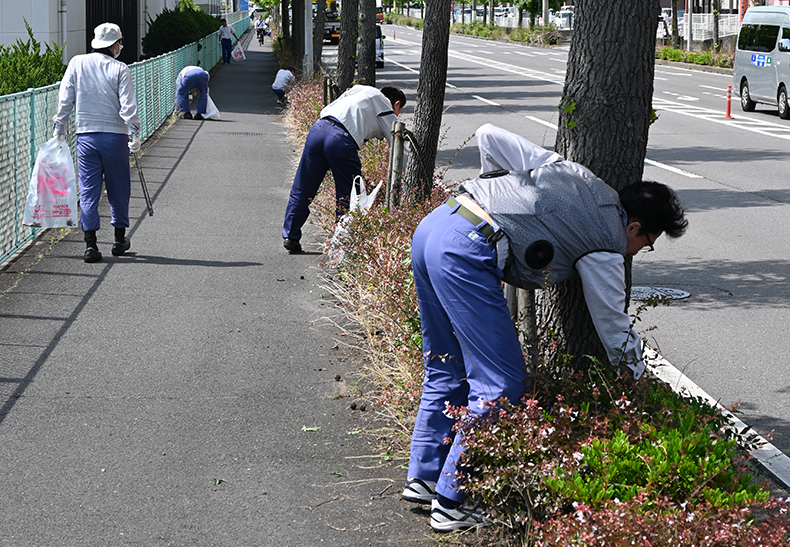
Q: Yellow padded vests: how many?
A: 0